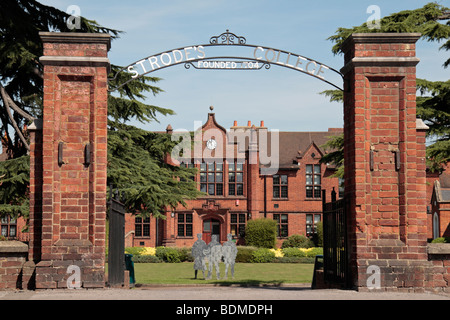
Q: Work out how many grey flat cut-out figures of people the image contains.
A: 3